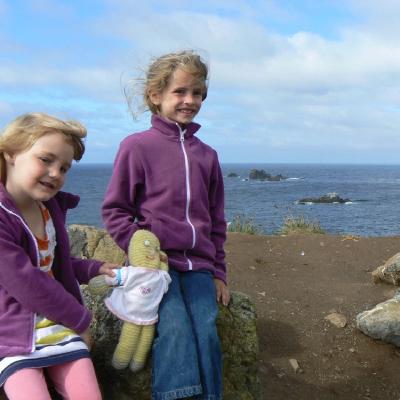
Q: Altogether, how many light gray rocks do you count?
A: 2